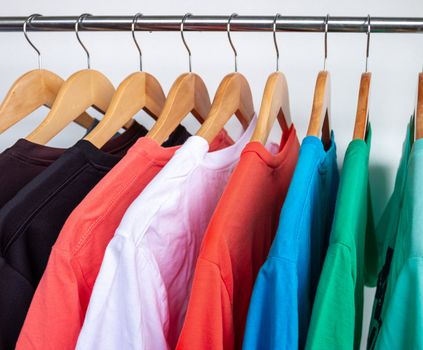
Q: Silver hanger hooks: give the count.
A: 8